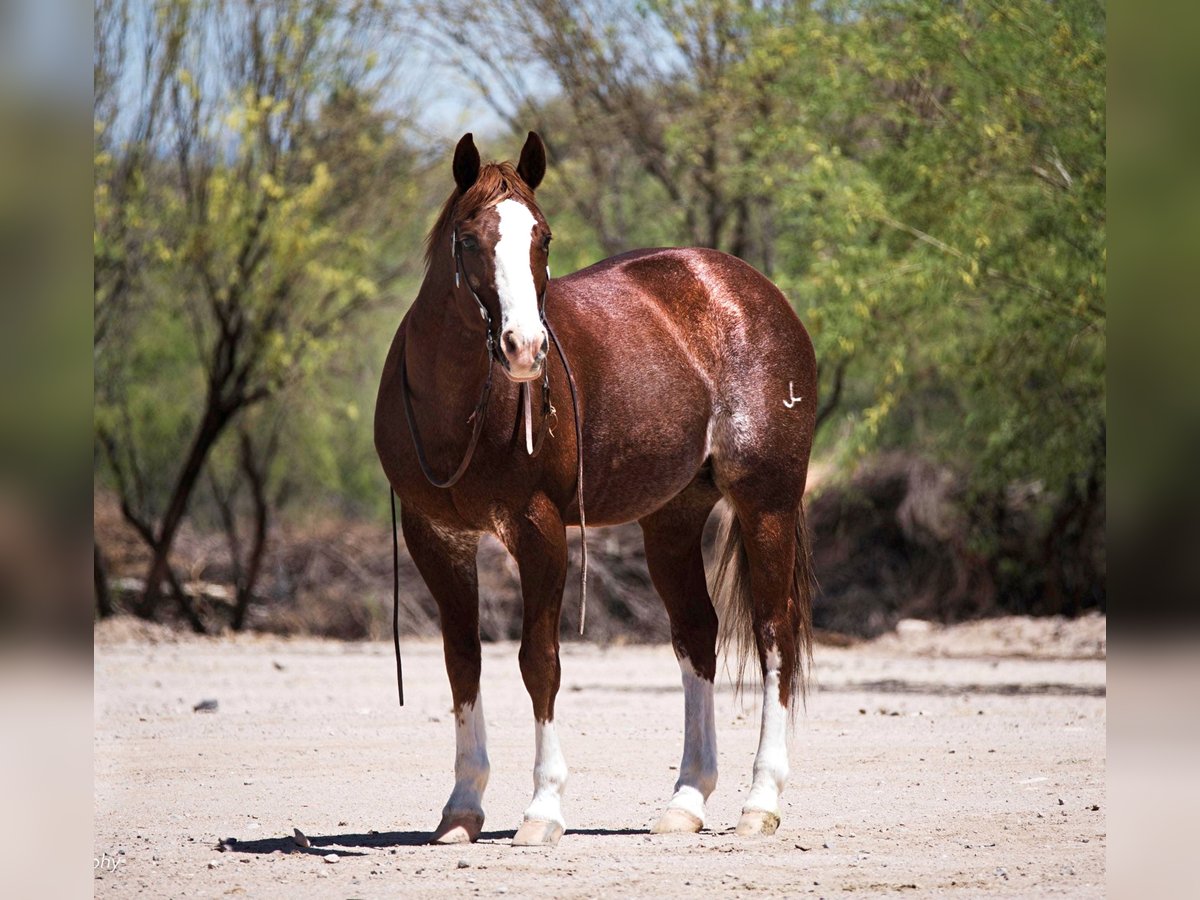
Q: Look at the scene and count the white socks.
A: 4